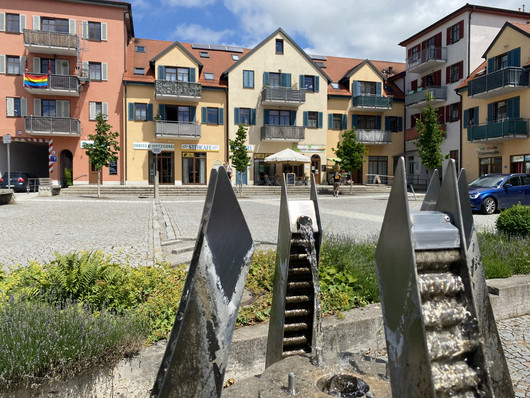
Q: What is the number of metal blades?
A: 8